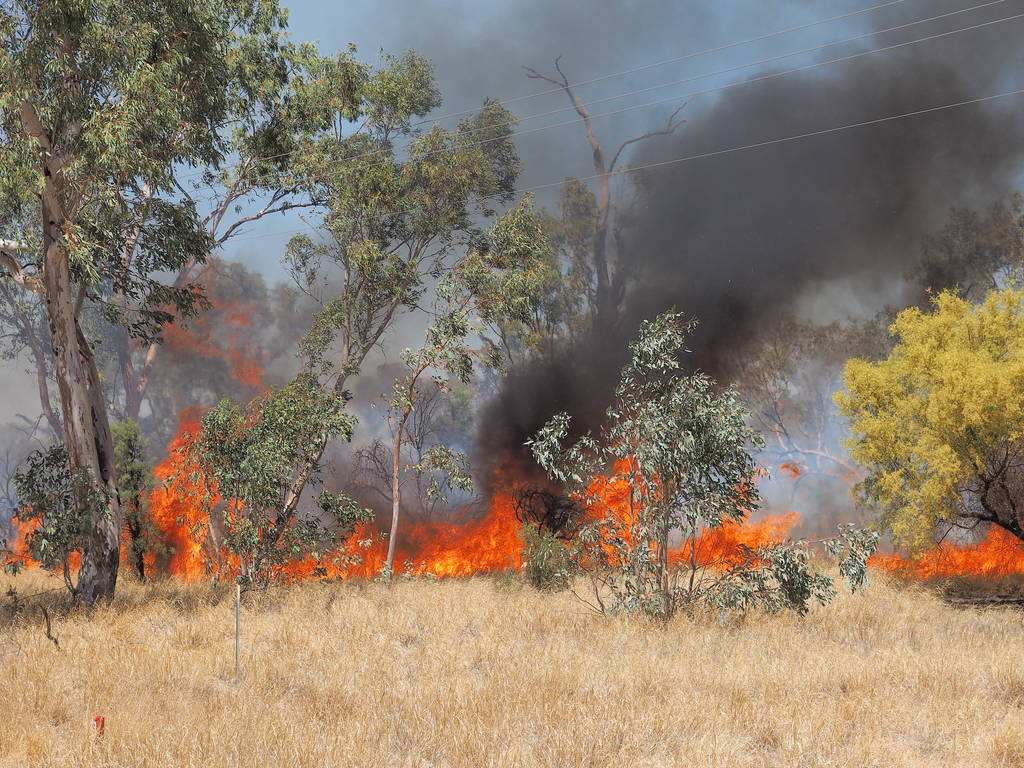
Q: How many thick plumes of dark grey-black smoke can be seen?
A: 1